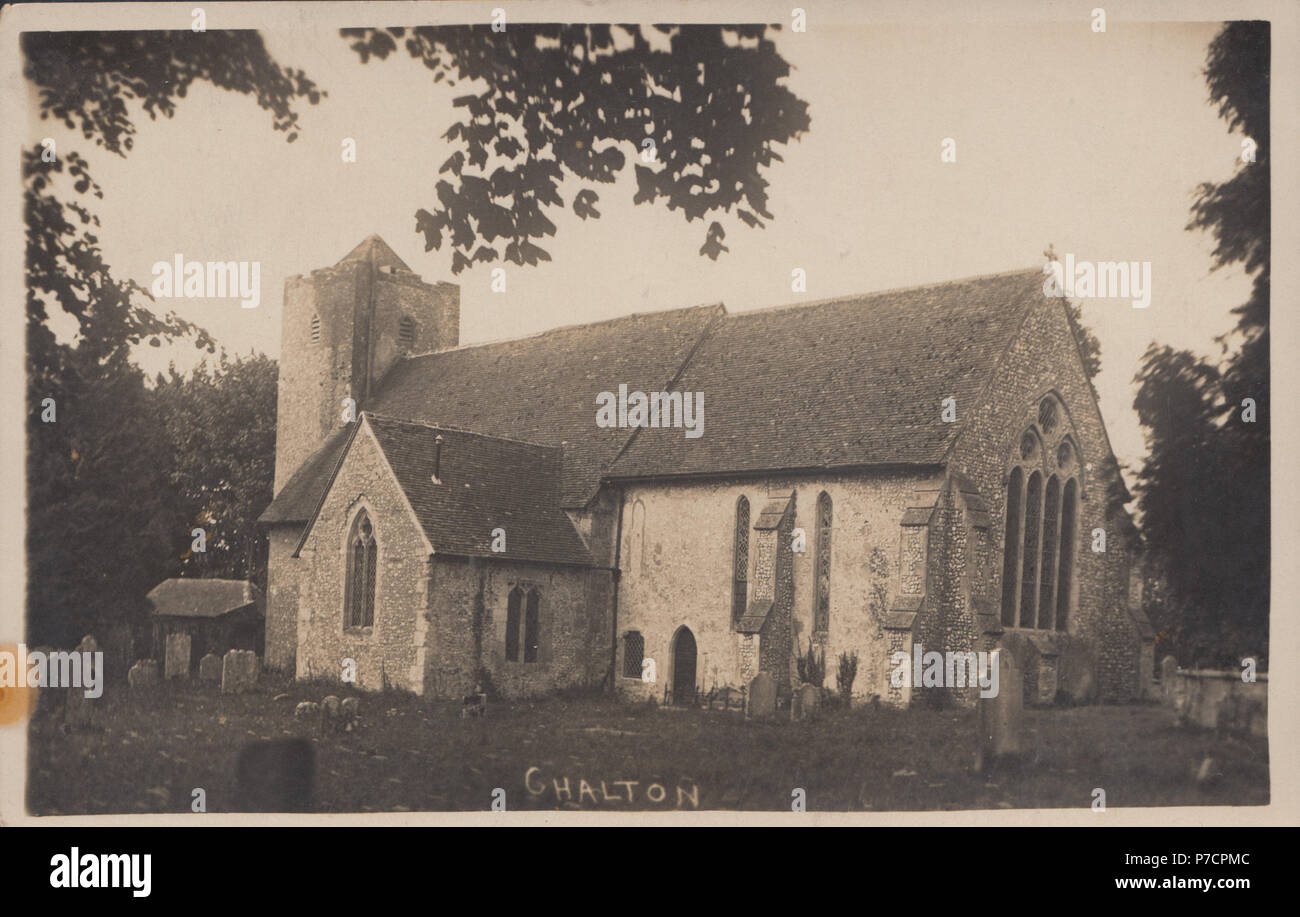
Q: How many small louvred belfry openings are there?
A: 2